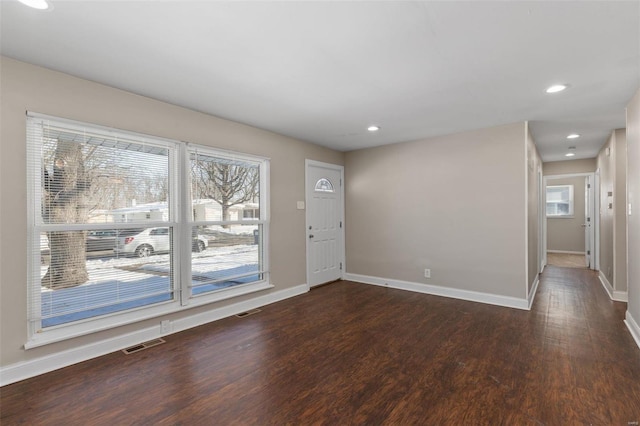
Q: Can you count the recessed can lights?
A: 5